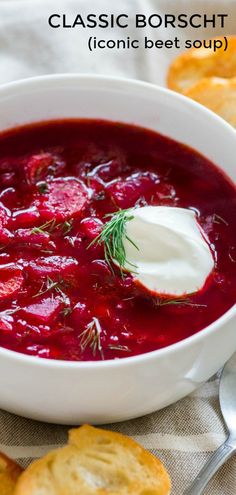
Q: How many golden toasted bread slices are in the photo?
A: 4